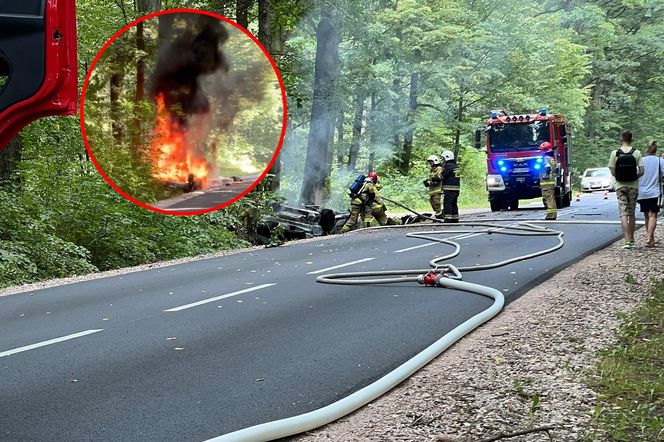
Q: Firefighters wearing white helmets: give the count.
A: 2